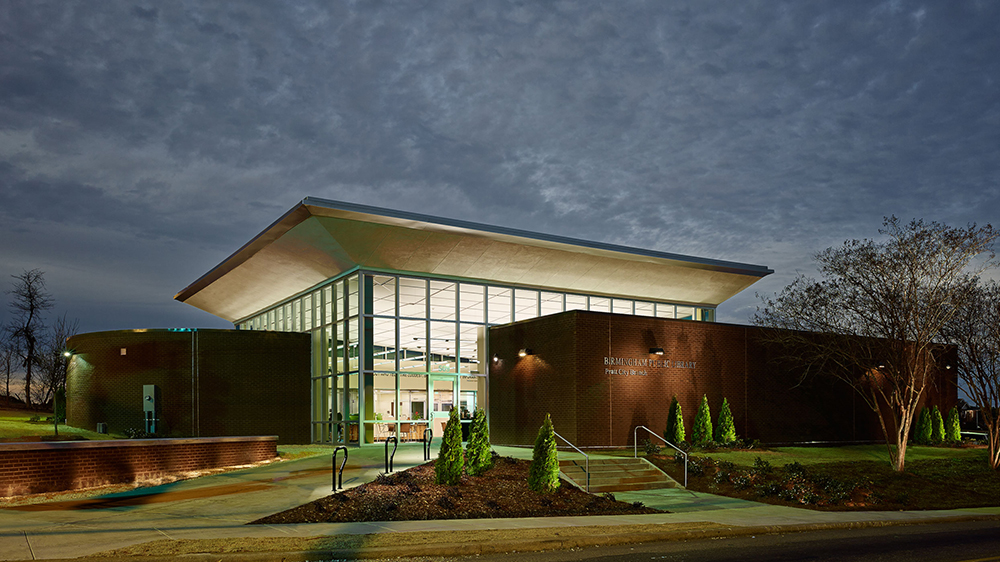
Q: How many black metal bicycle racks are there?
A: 3